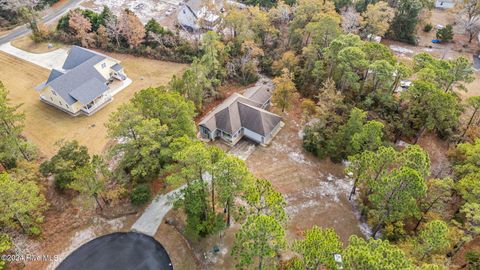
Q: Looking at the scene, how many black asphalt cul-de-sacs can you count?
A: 1